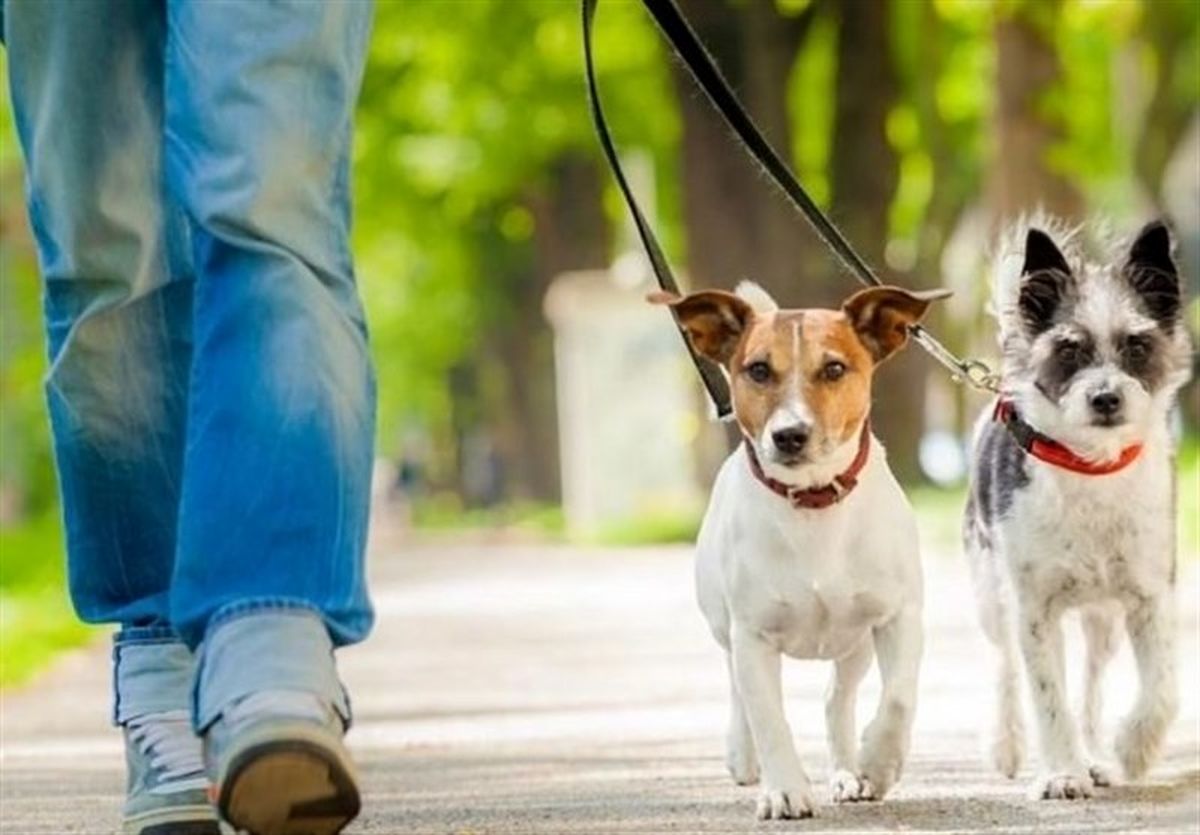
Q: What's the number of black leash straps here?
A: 2